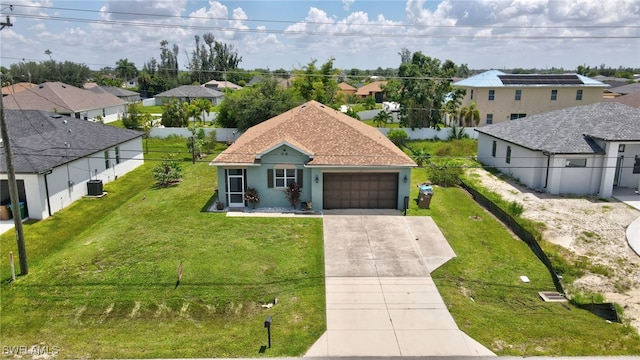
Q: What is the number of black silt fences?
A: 1